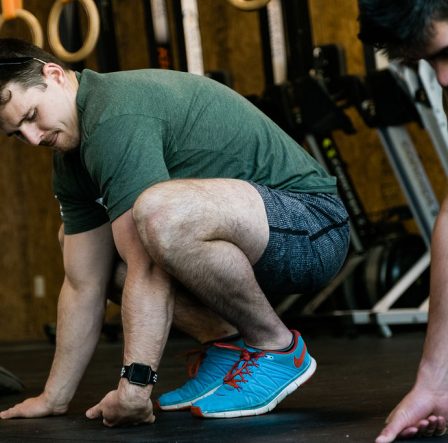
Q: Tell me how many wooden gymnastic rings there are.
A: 3